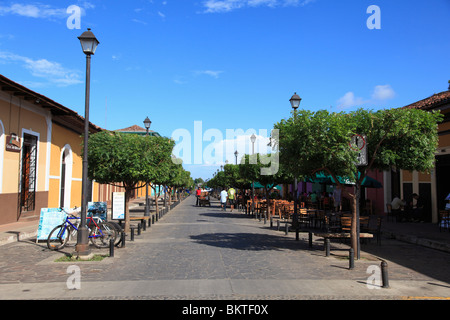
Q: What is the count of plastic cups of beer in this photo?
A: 0